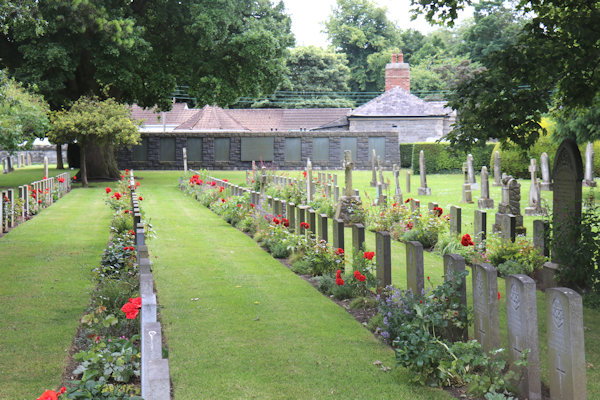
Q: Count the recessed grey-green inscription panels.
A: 9